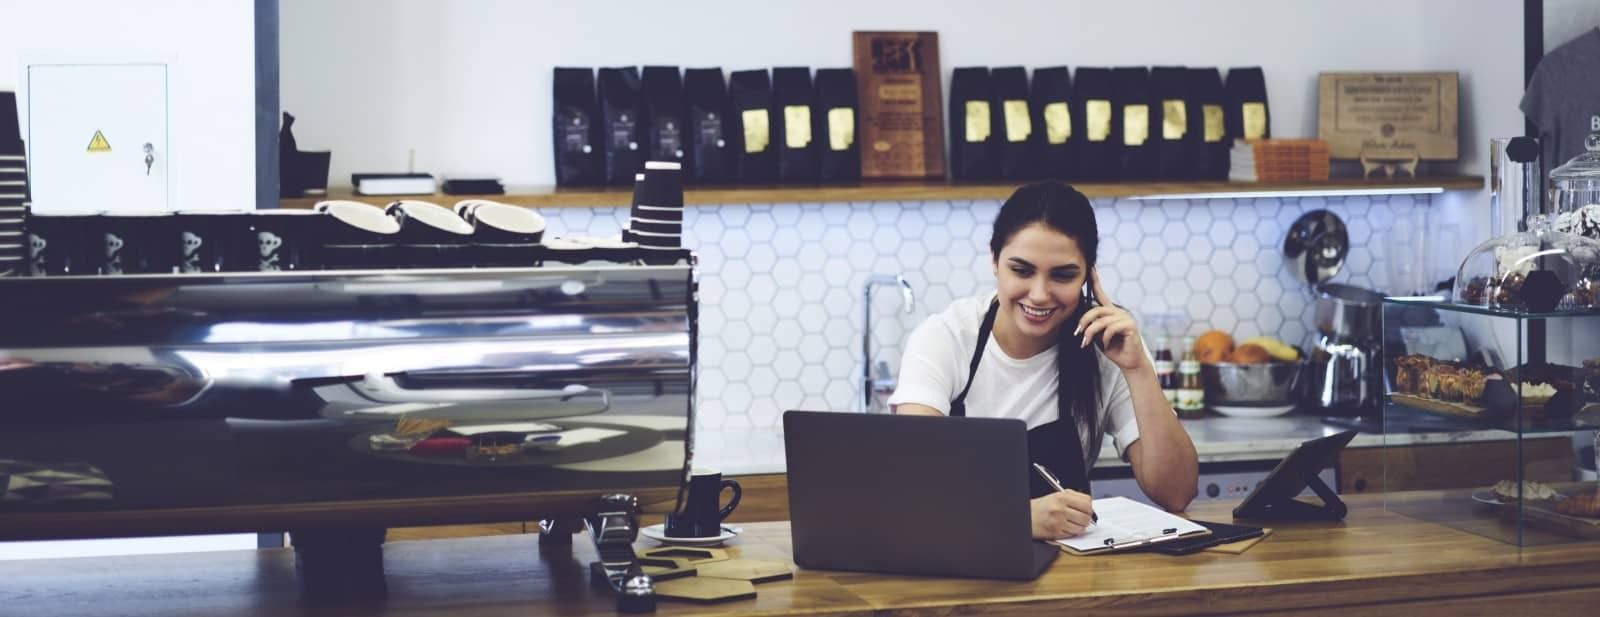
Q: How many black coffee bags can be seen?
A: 15